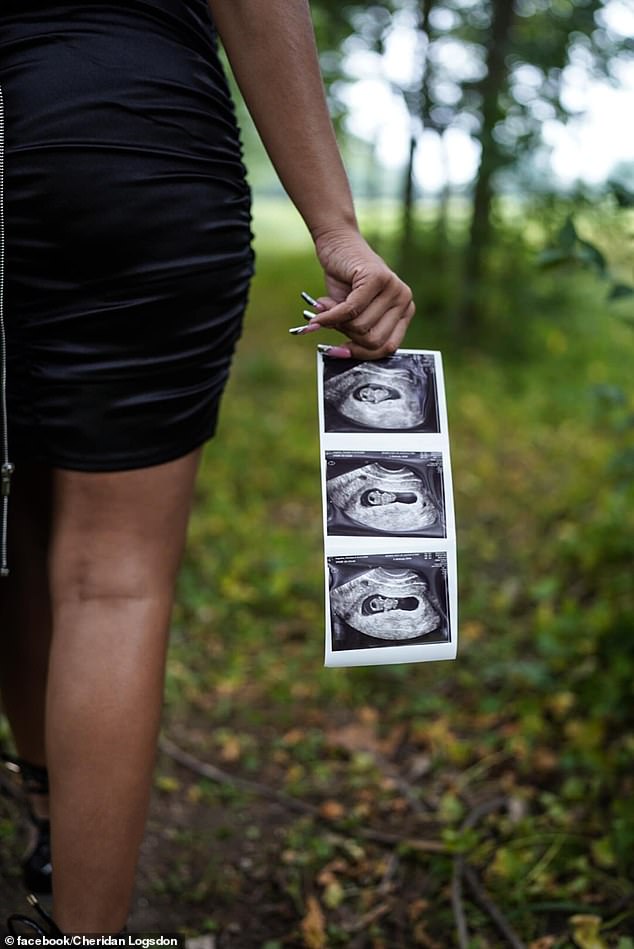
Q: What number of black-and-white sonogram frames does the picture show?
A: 3